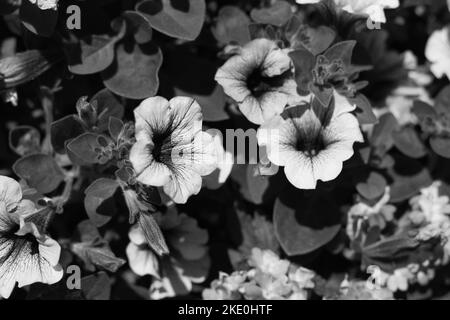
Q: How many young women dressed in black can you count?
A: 0